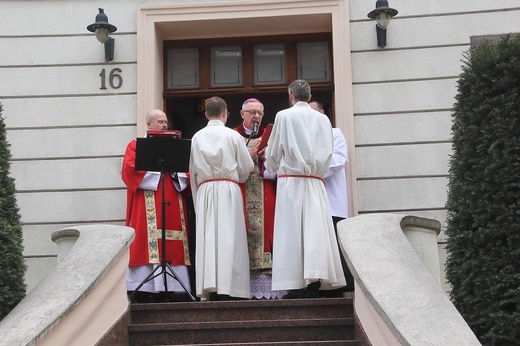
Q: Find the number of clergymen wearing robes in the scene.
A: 5